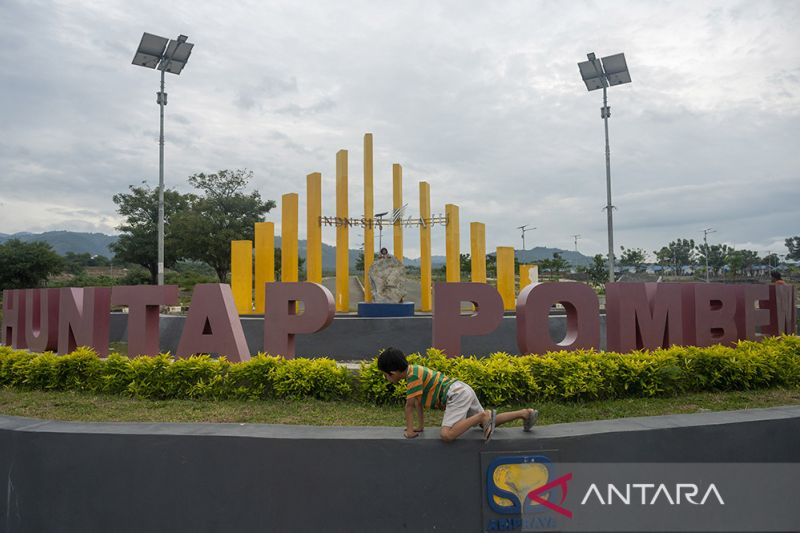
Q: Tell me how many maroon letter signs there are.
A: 12